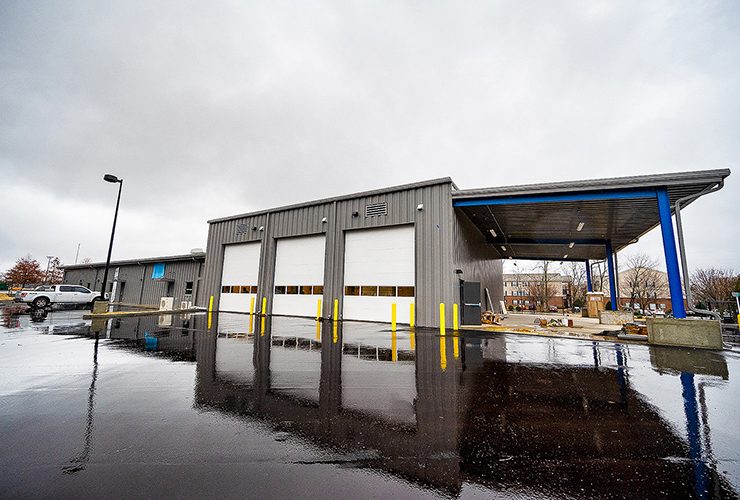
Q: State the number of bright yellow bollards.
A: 9